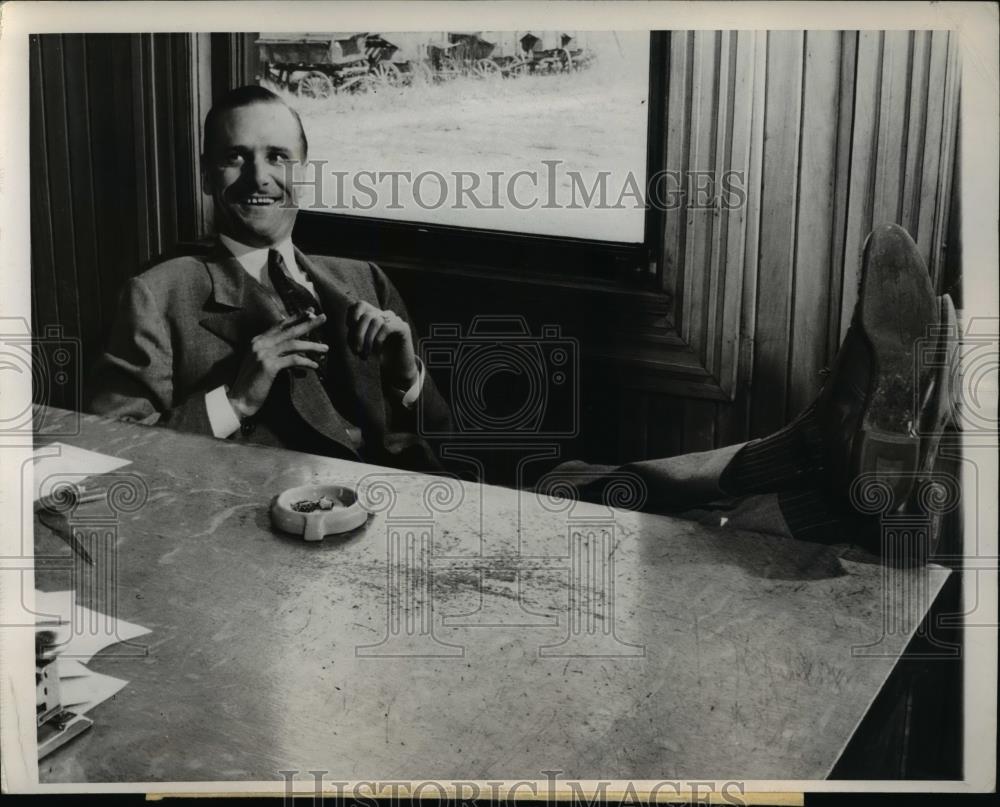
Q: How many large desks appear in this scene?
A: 1